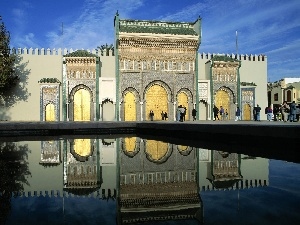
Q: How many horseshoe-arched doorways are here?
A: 7